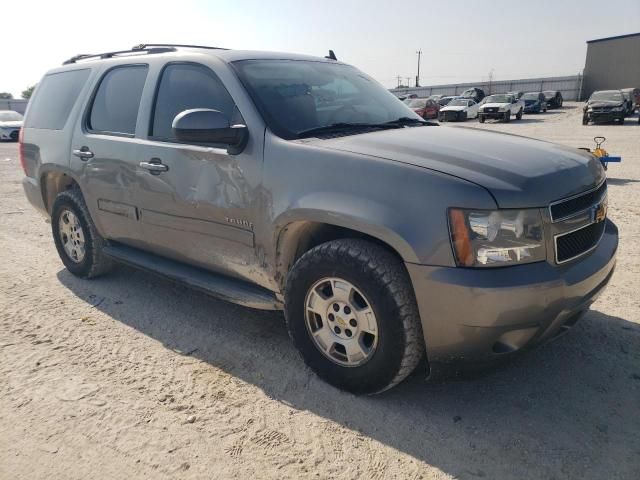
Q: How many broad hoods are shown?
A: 1